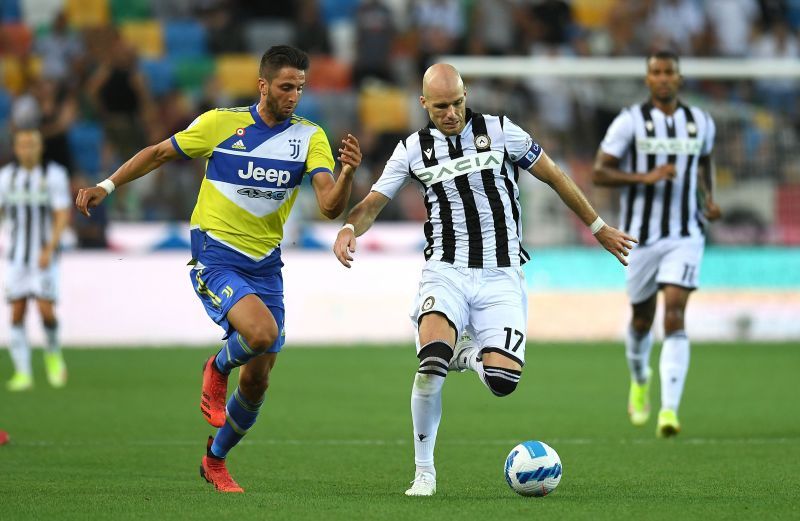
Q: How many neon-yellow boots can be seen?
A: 4